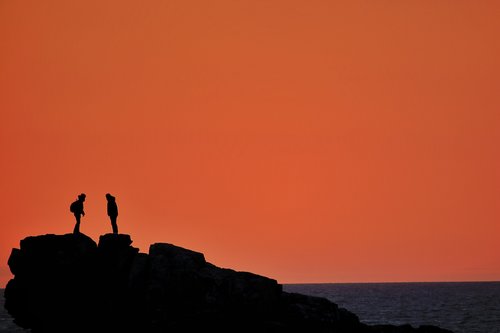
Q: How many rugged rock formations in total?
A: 1